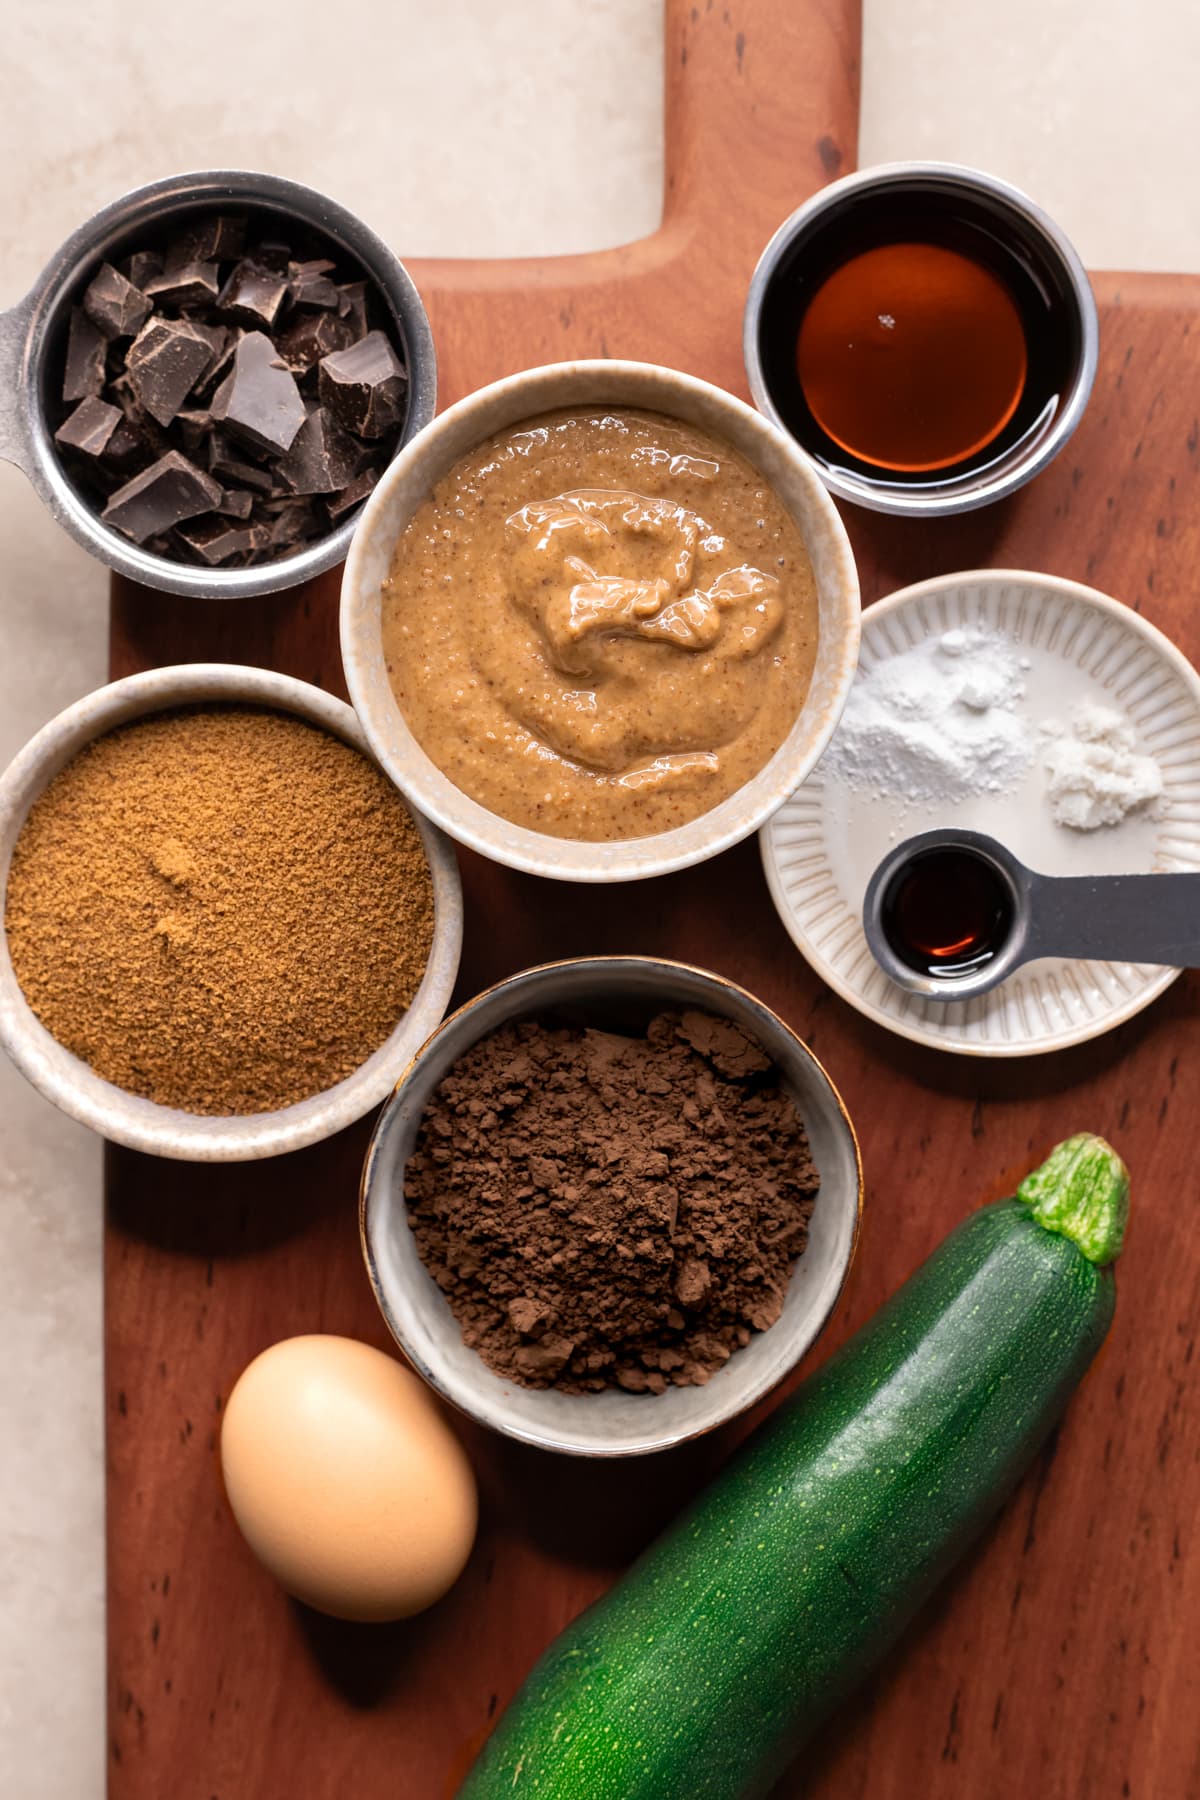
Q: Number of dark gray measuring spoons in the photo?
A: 1